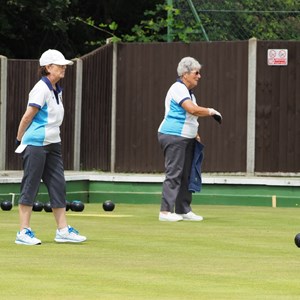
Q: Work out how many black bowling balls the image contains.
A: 7